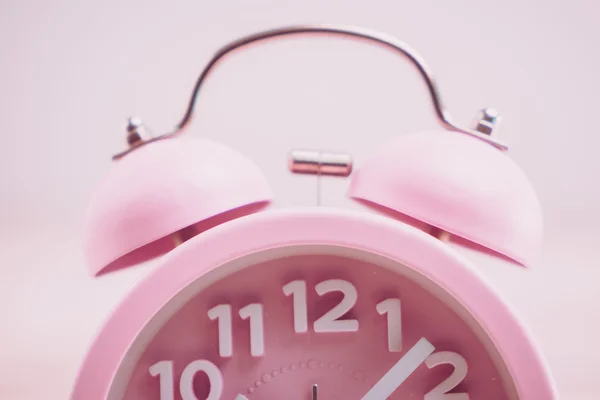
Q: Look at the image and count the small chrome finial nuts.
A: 2